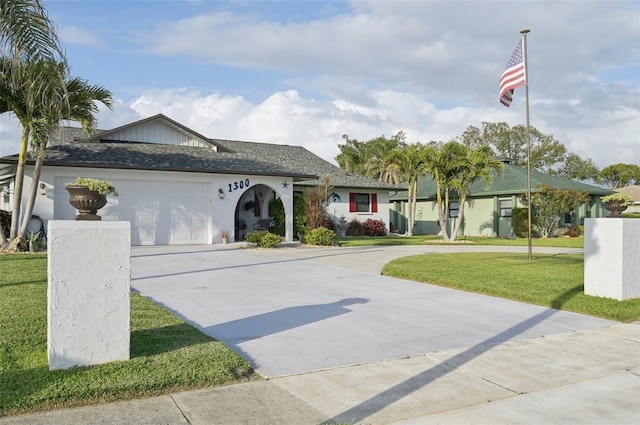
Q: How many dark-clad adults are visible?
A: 0